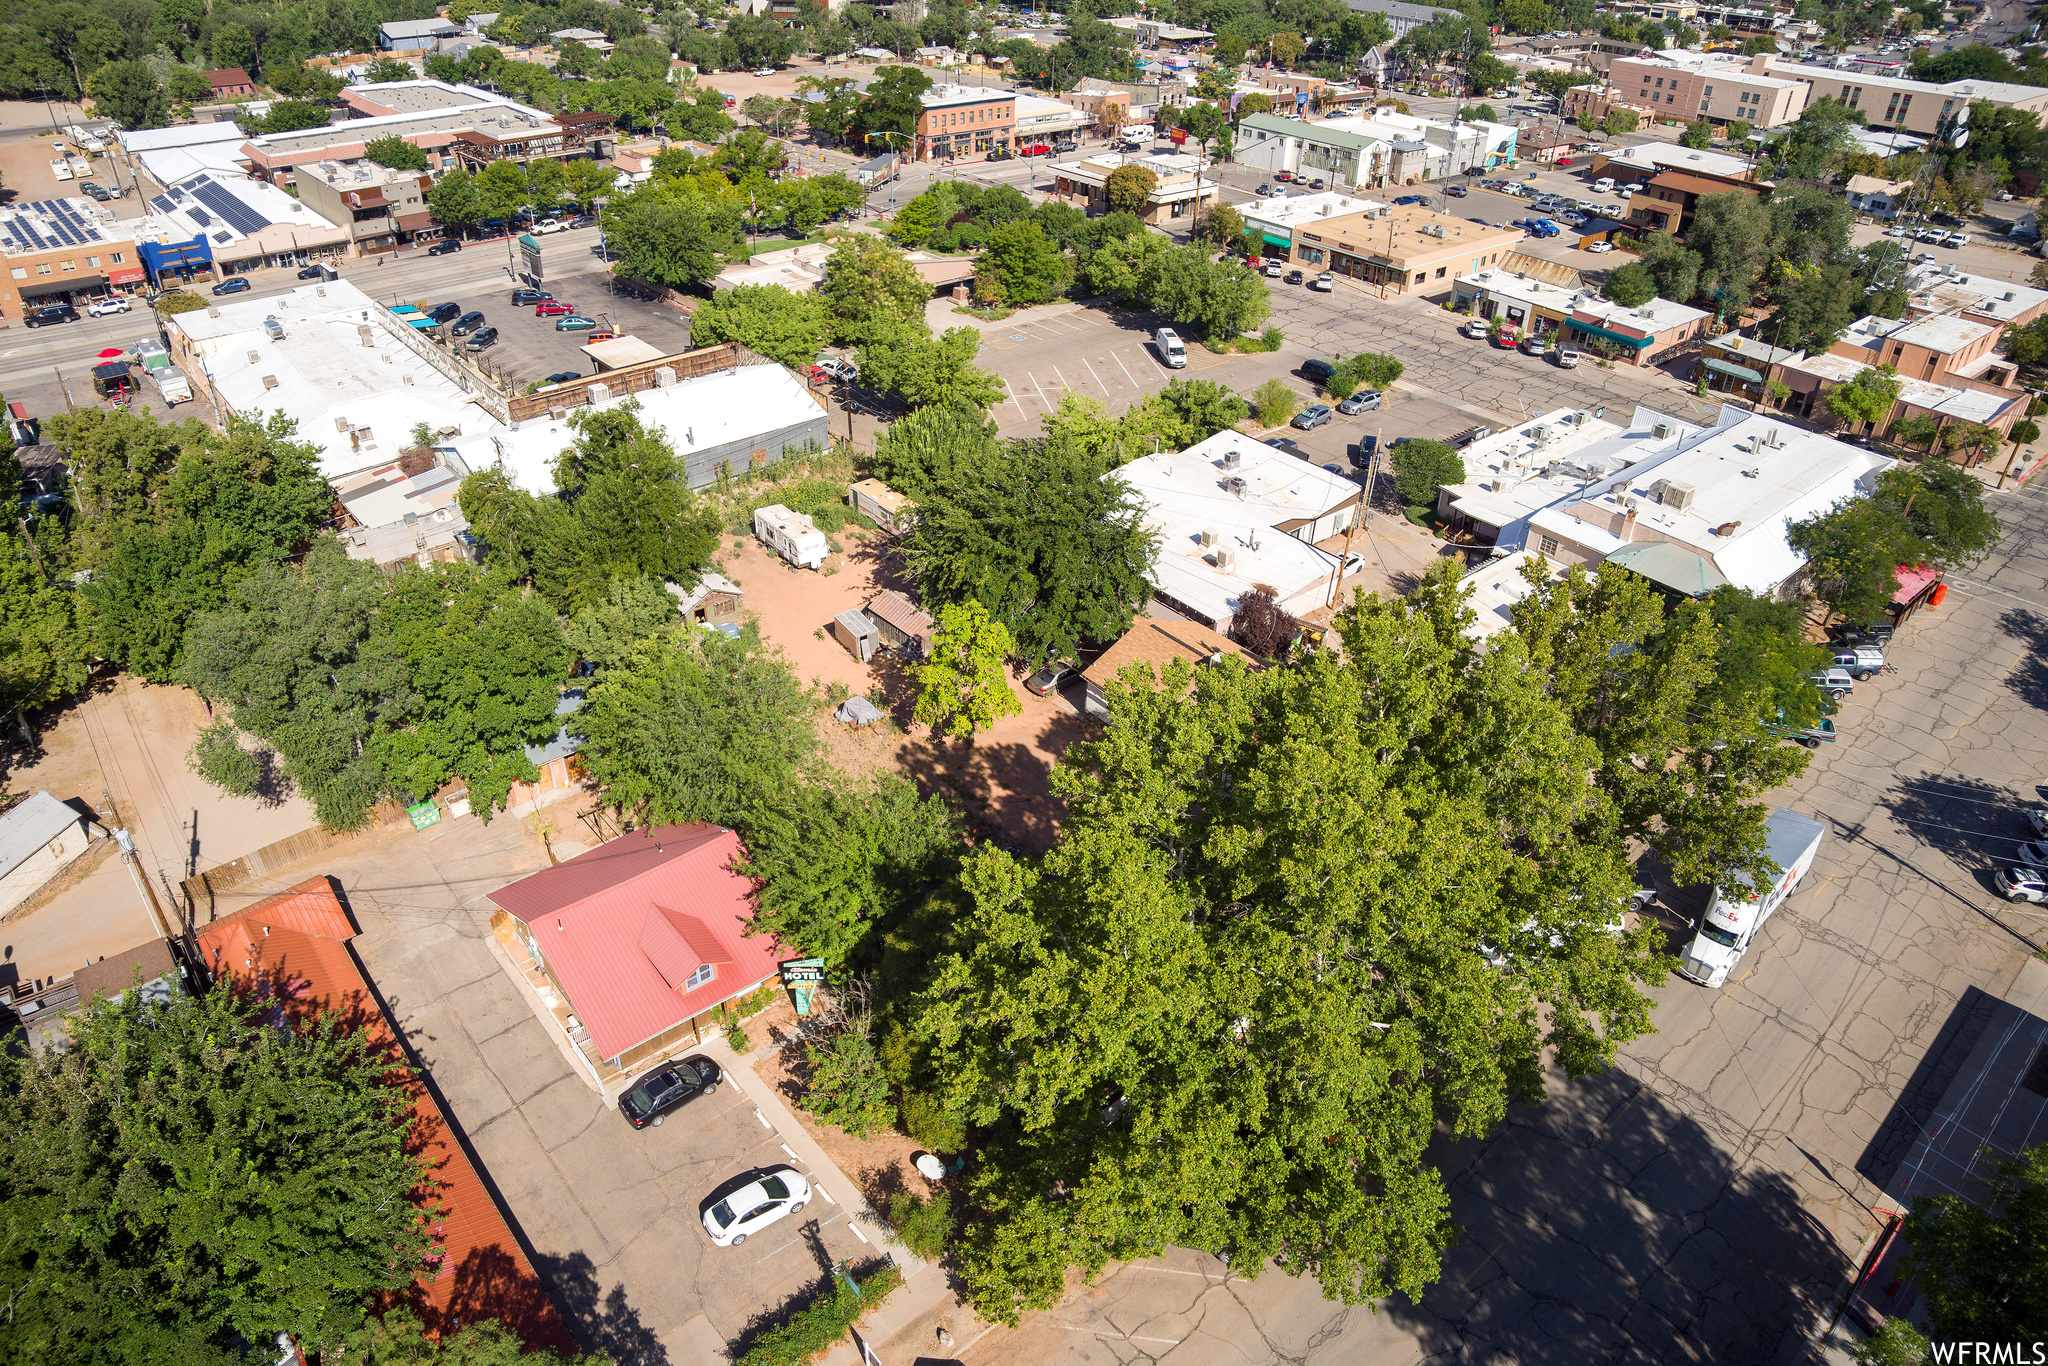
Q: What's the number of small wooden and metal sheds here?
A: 3